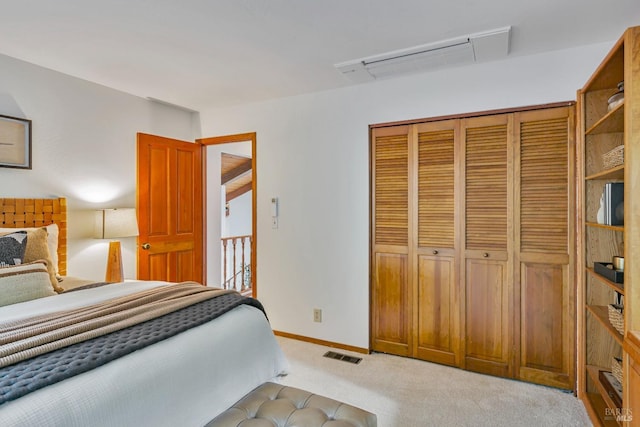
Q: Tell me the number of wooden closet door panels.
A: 4